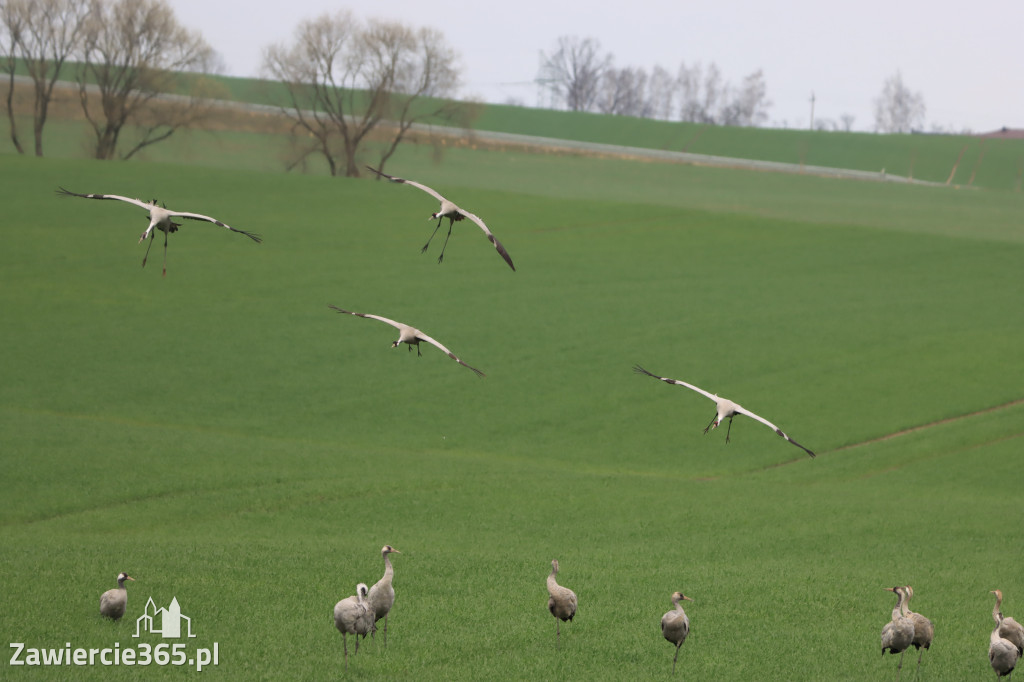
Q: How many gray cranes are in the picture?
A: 13